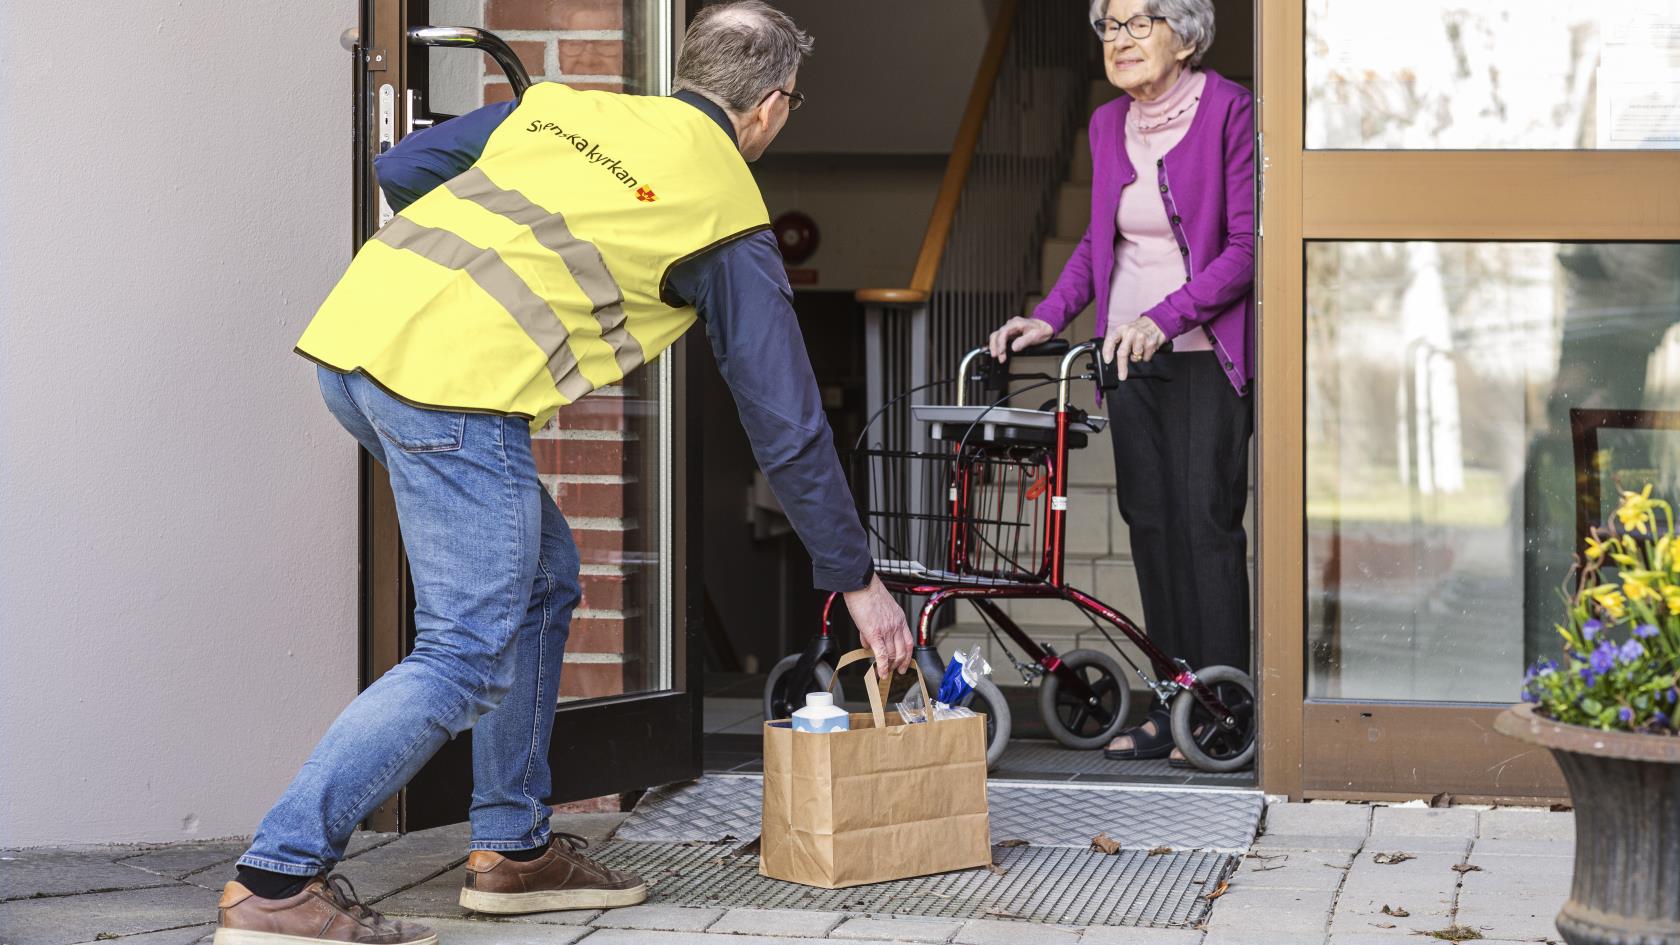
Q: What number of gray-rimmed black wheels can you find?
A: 4